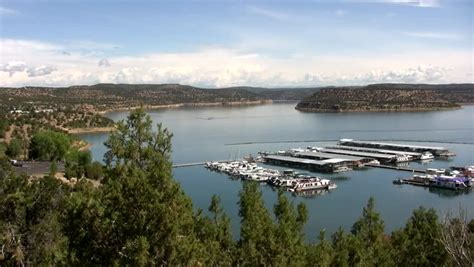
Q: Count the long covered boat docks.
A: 5